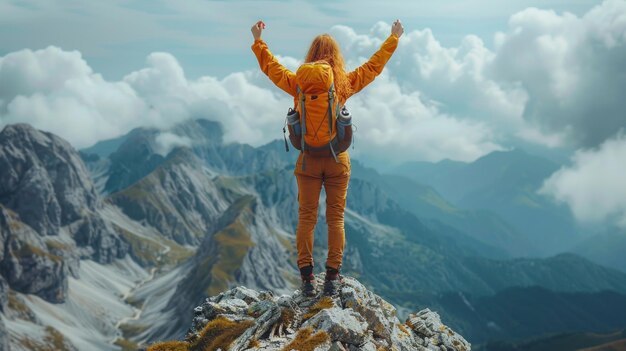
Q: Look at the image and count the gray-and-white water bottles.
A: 2